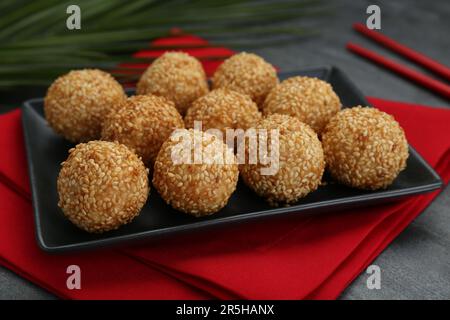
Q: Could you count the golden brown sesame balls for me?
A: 10